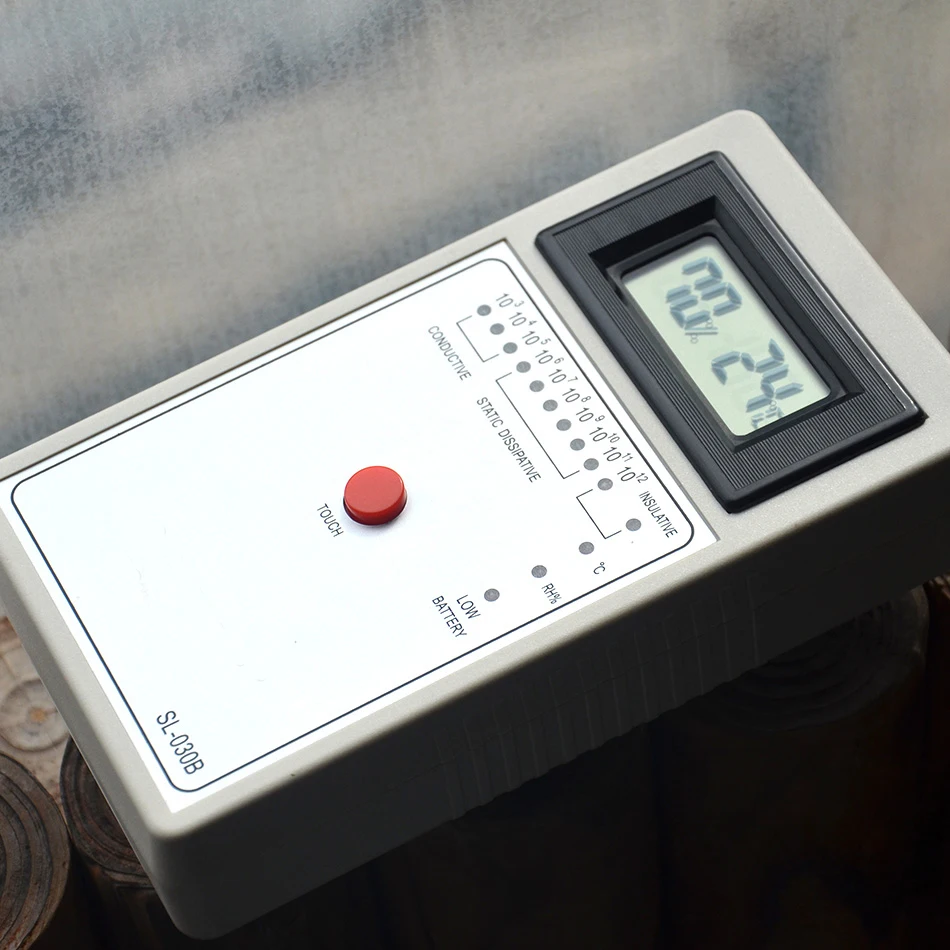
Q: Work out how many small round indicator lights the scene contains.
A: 14